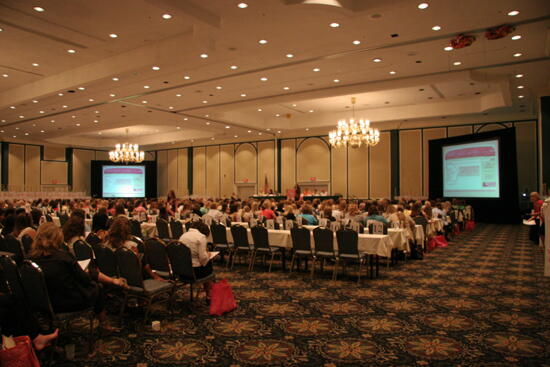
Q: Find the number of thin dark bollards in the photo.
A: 0